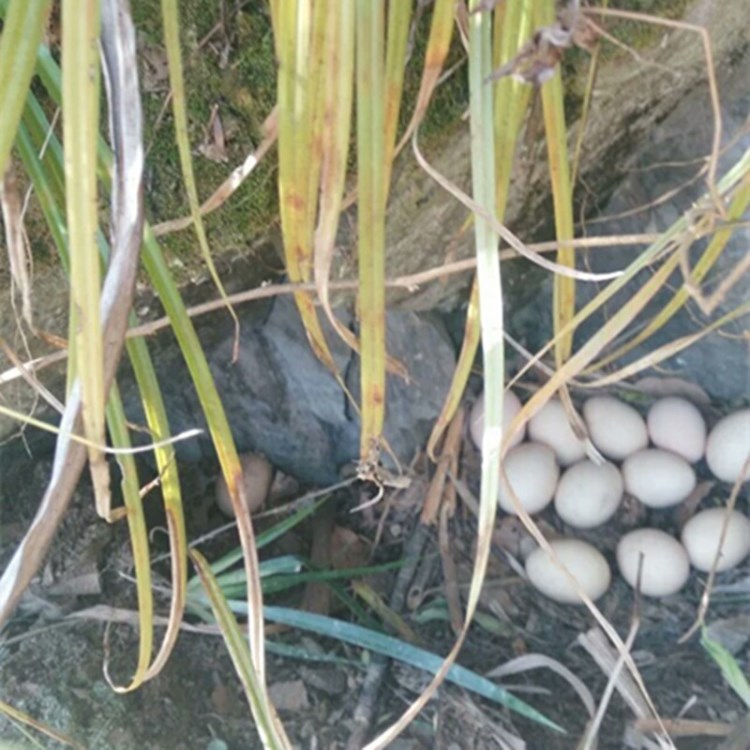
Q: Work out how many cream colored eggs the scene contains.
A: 11